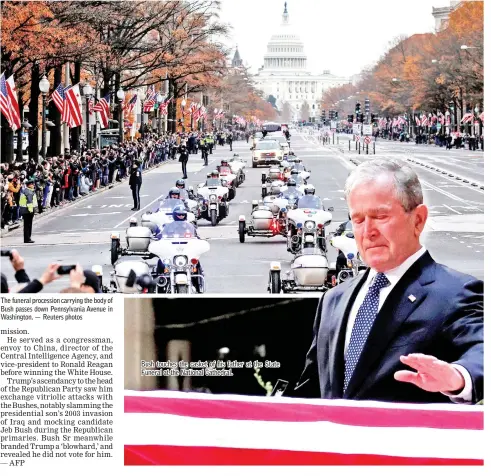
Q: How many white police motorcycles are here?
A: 12